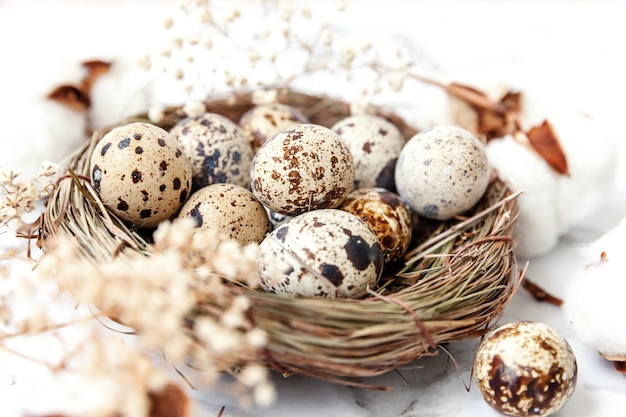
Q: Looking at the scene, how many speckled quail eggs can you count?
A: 10